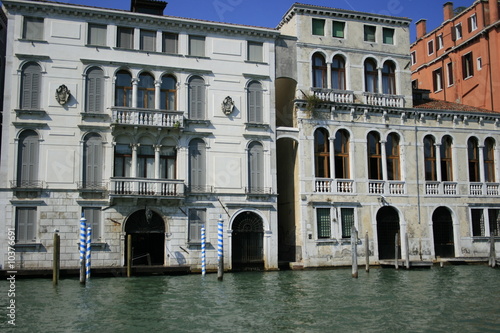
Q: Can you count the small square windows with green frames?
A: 4